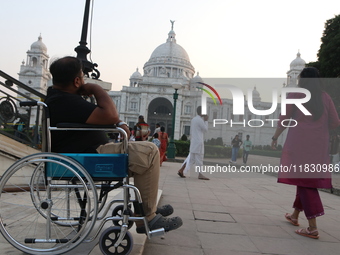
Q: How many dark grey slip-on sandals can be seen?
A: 2